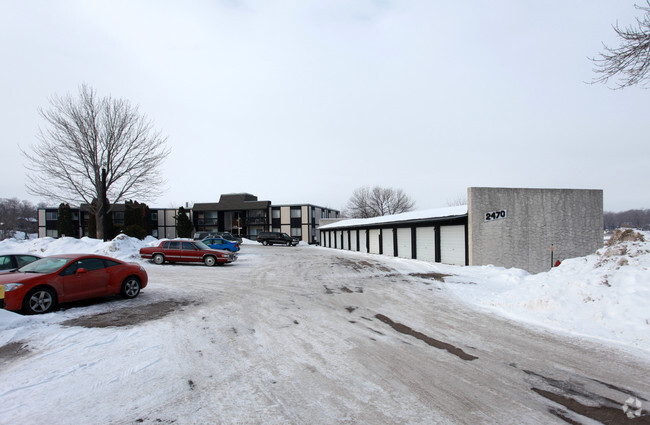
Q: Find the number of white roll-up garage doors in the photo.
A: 12